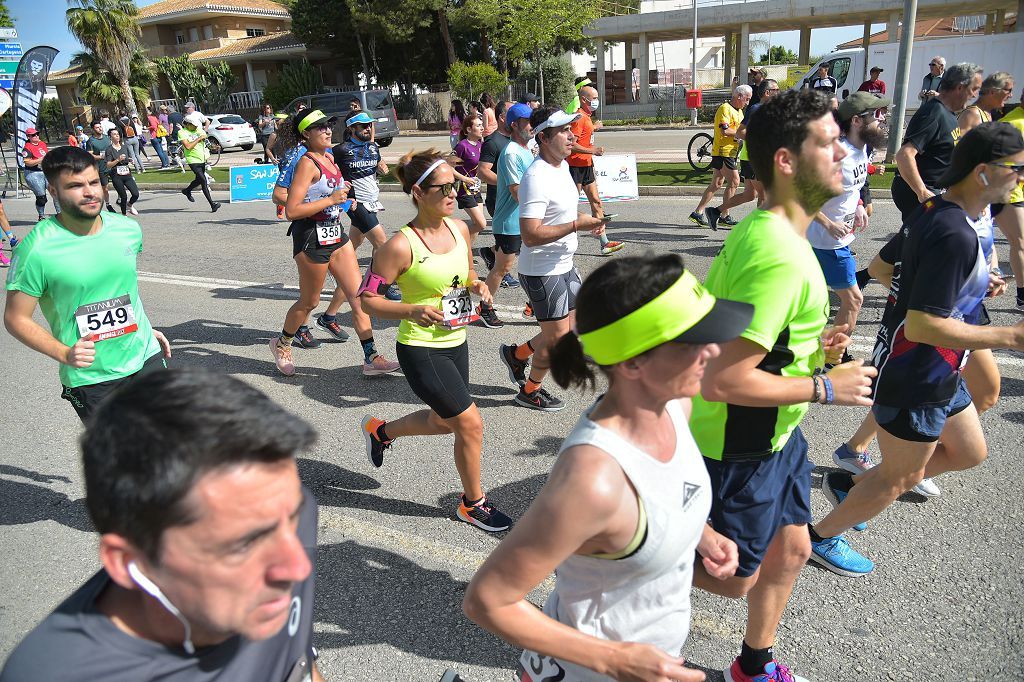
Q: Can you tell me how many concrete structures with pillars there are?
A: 1